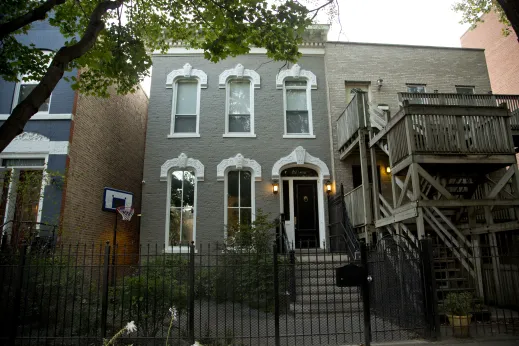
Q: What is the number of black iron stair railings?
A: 2